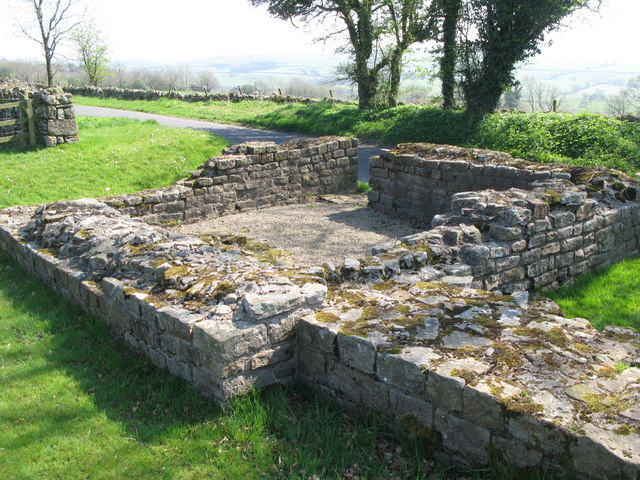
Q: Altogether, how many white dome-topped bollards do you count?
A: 0